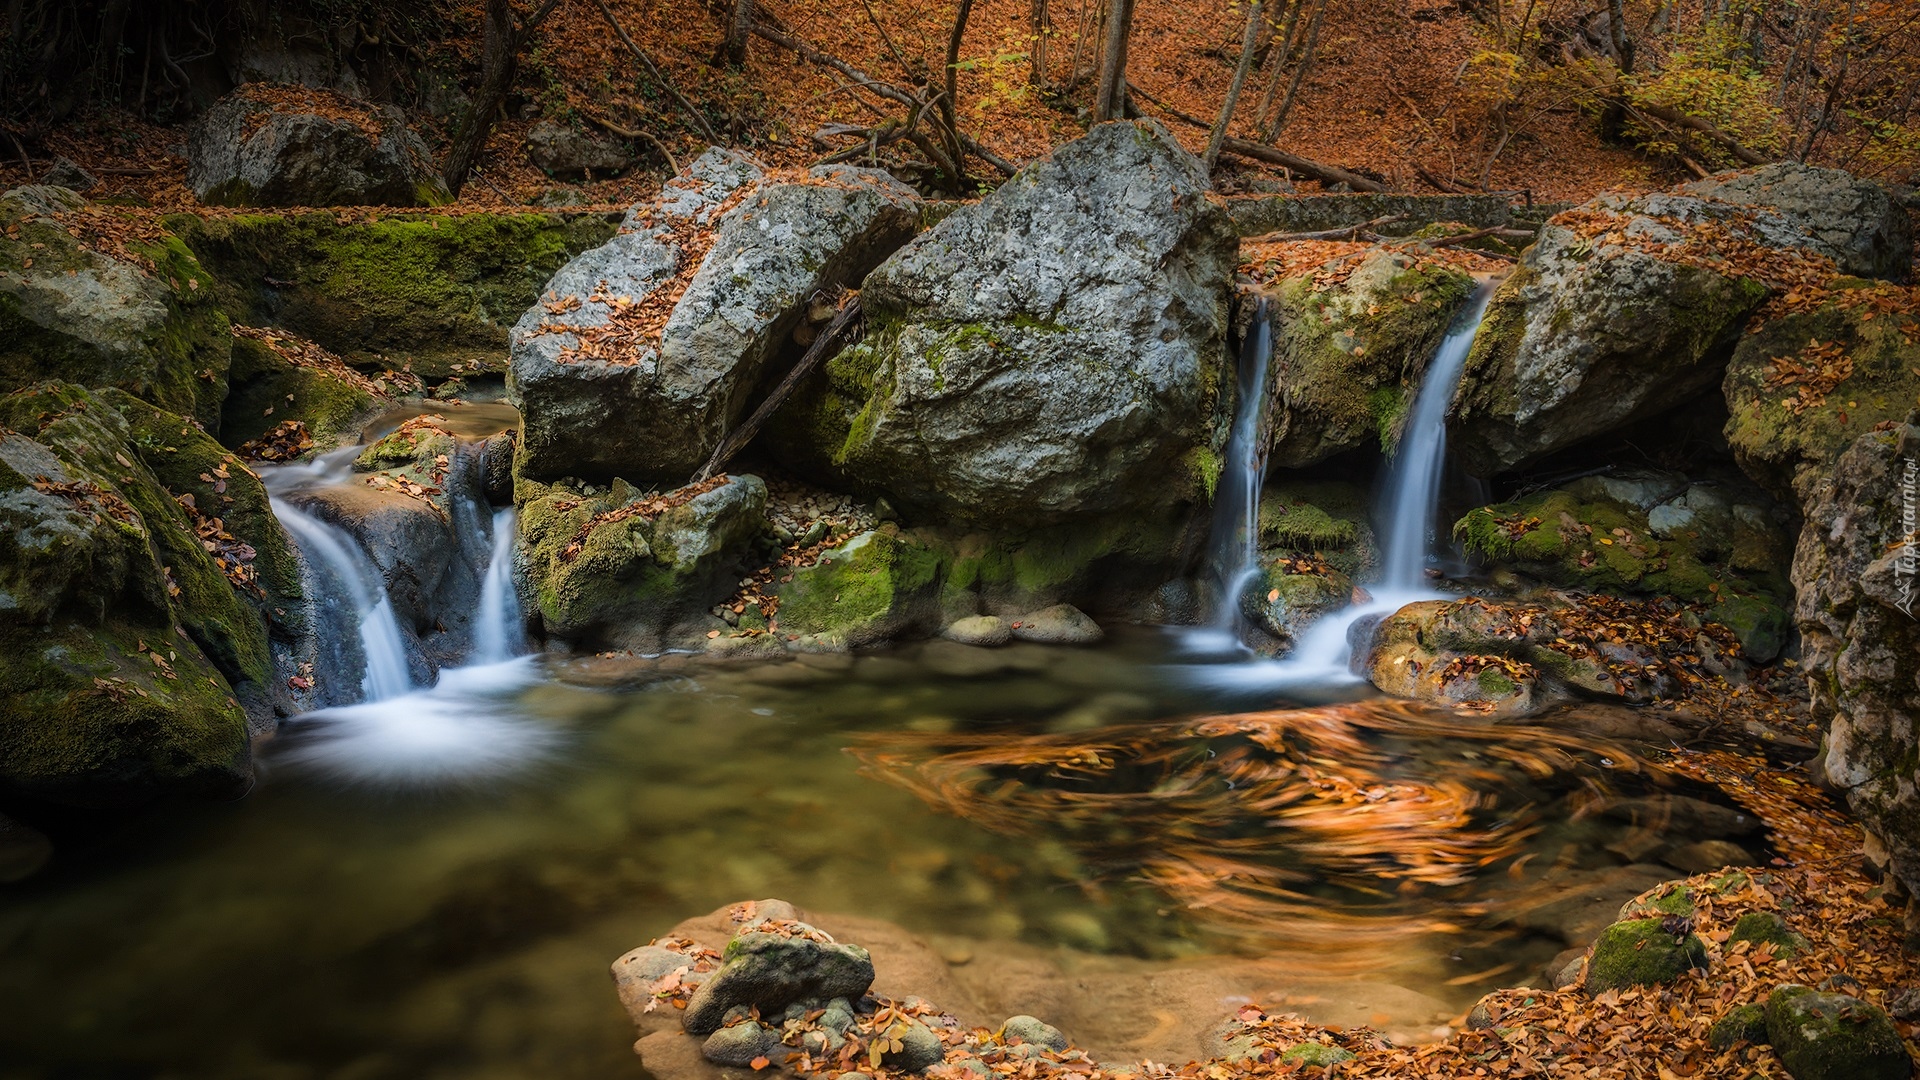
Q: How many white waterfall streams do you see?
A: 4